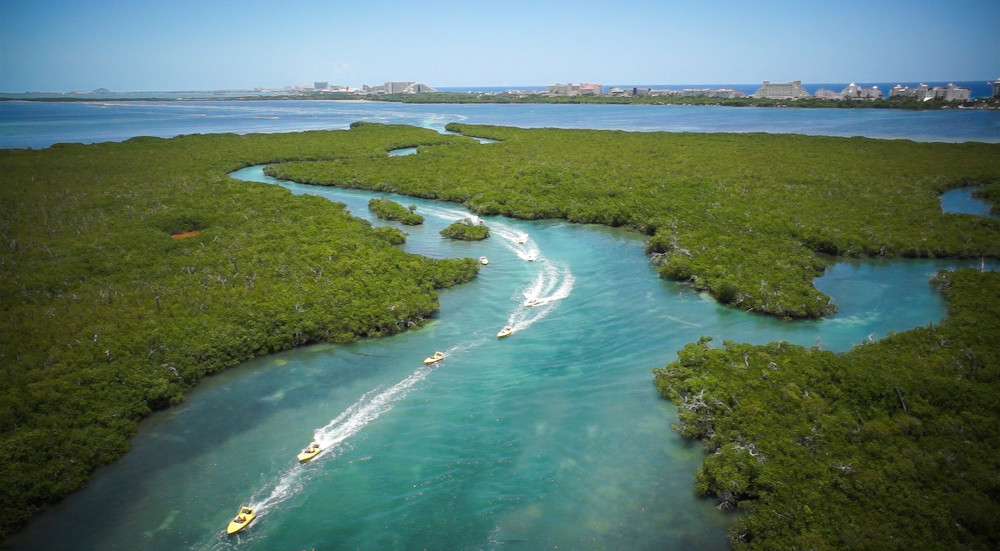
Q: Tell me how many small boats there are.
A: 9